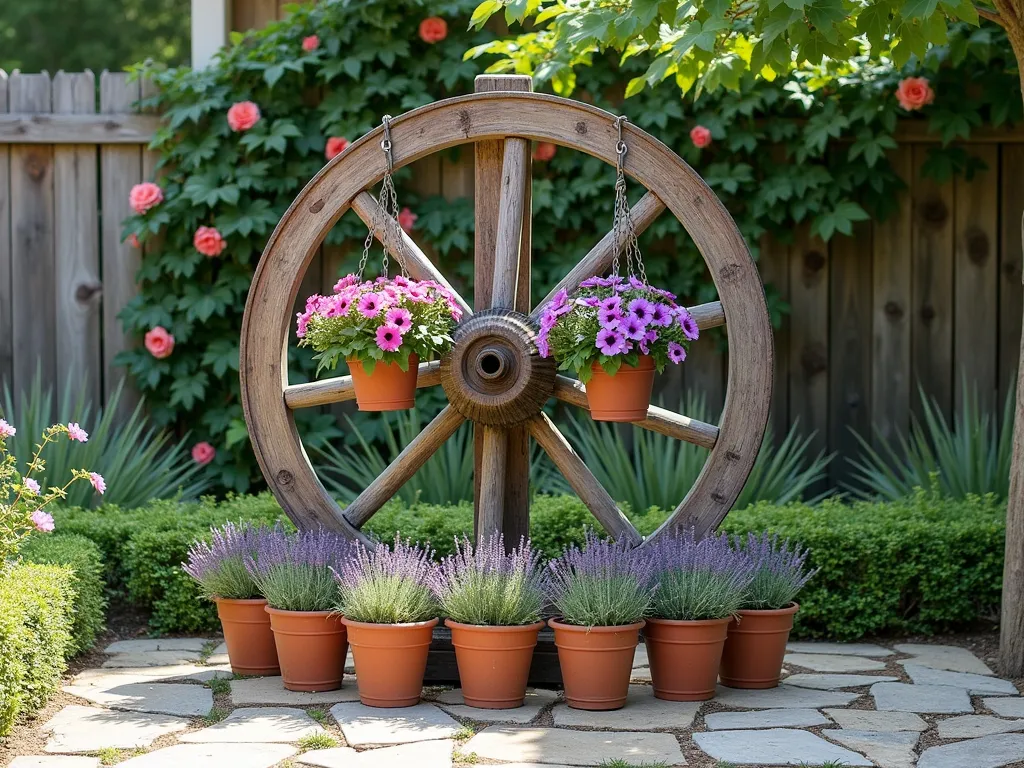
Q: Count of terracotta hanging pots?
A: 2